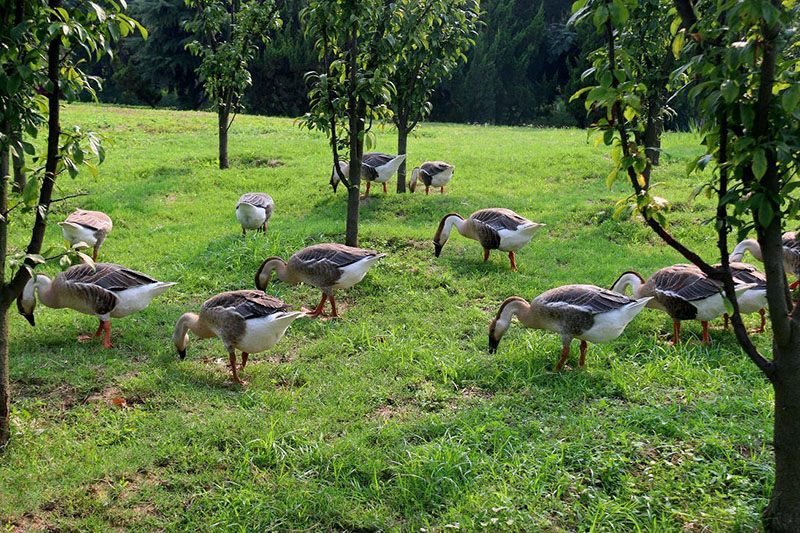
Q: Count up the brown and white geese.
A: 12